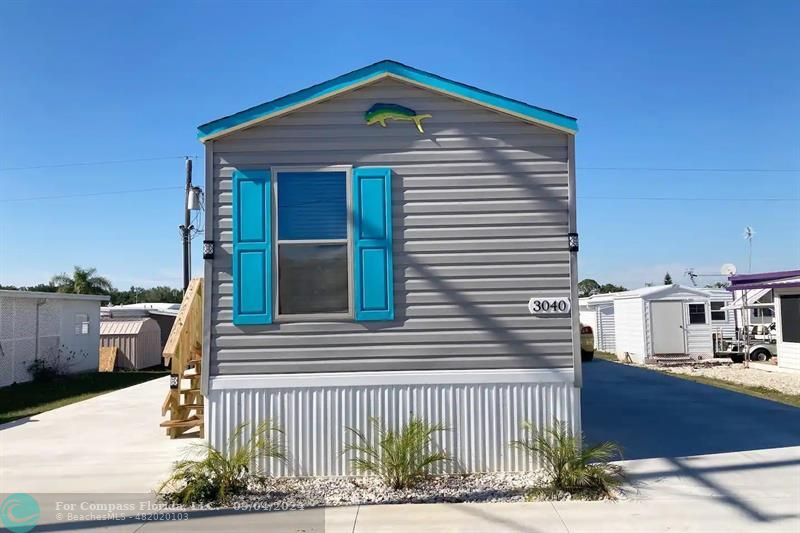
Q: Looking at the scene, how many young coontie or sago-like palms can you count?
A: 3